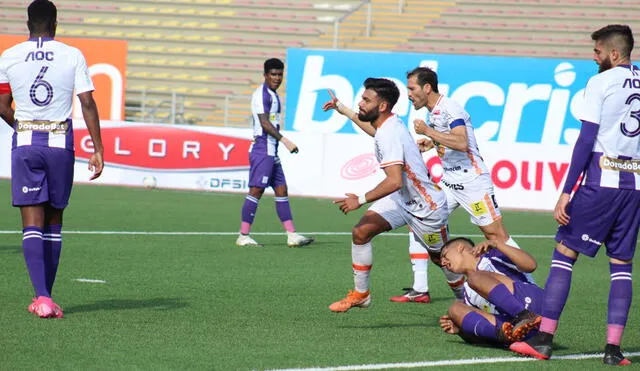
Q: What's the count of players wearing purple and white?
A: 4